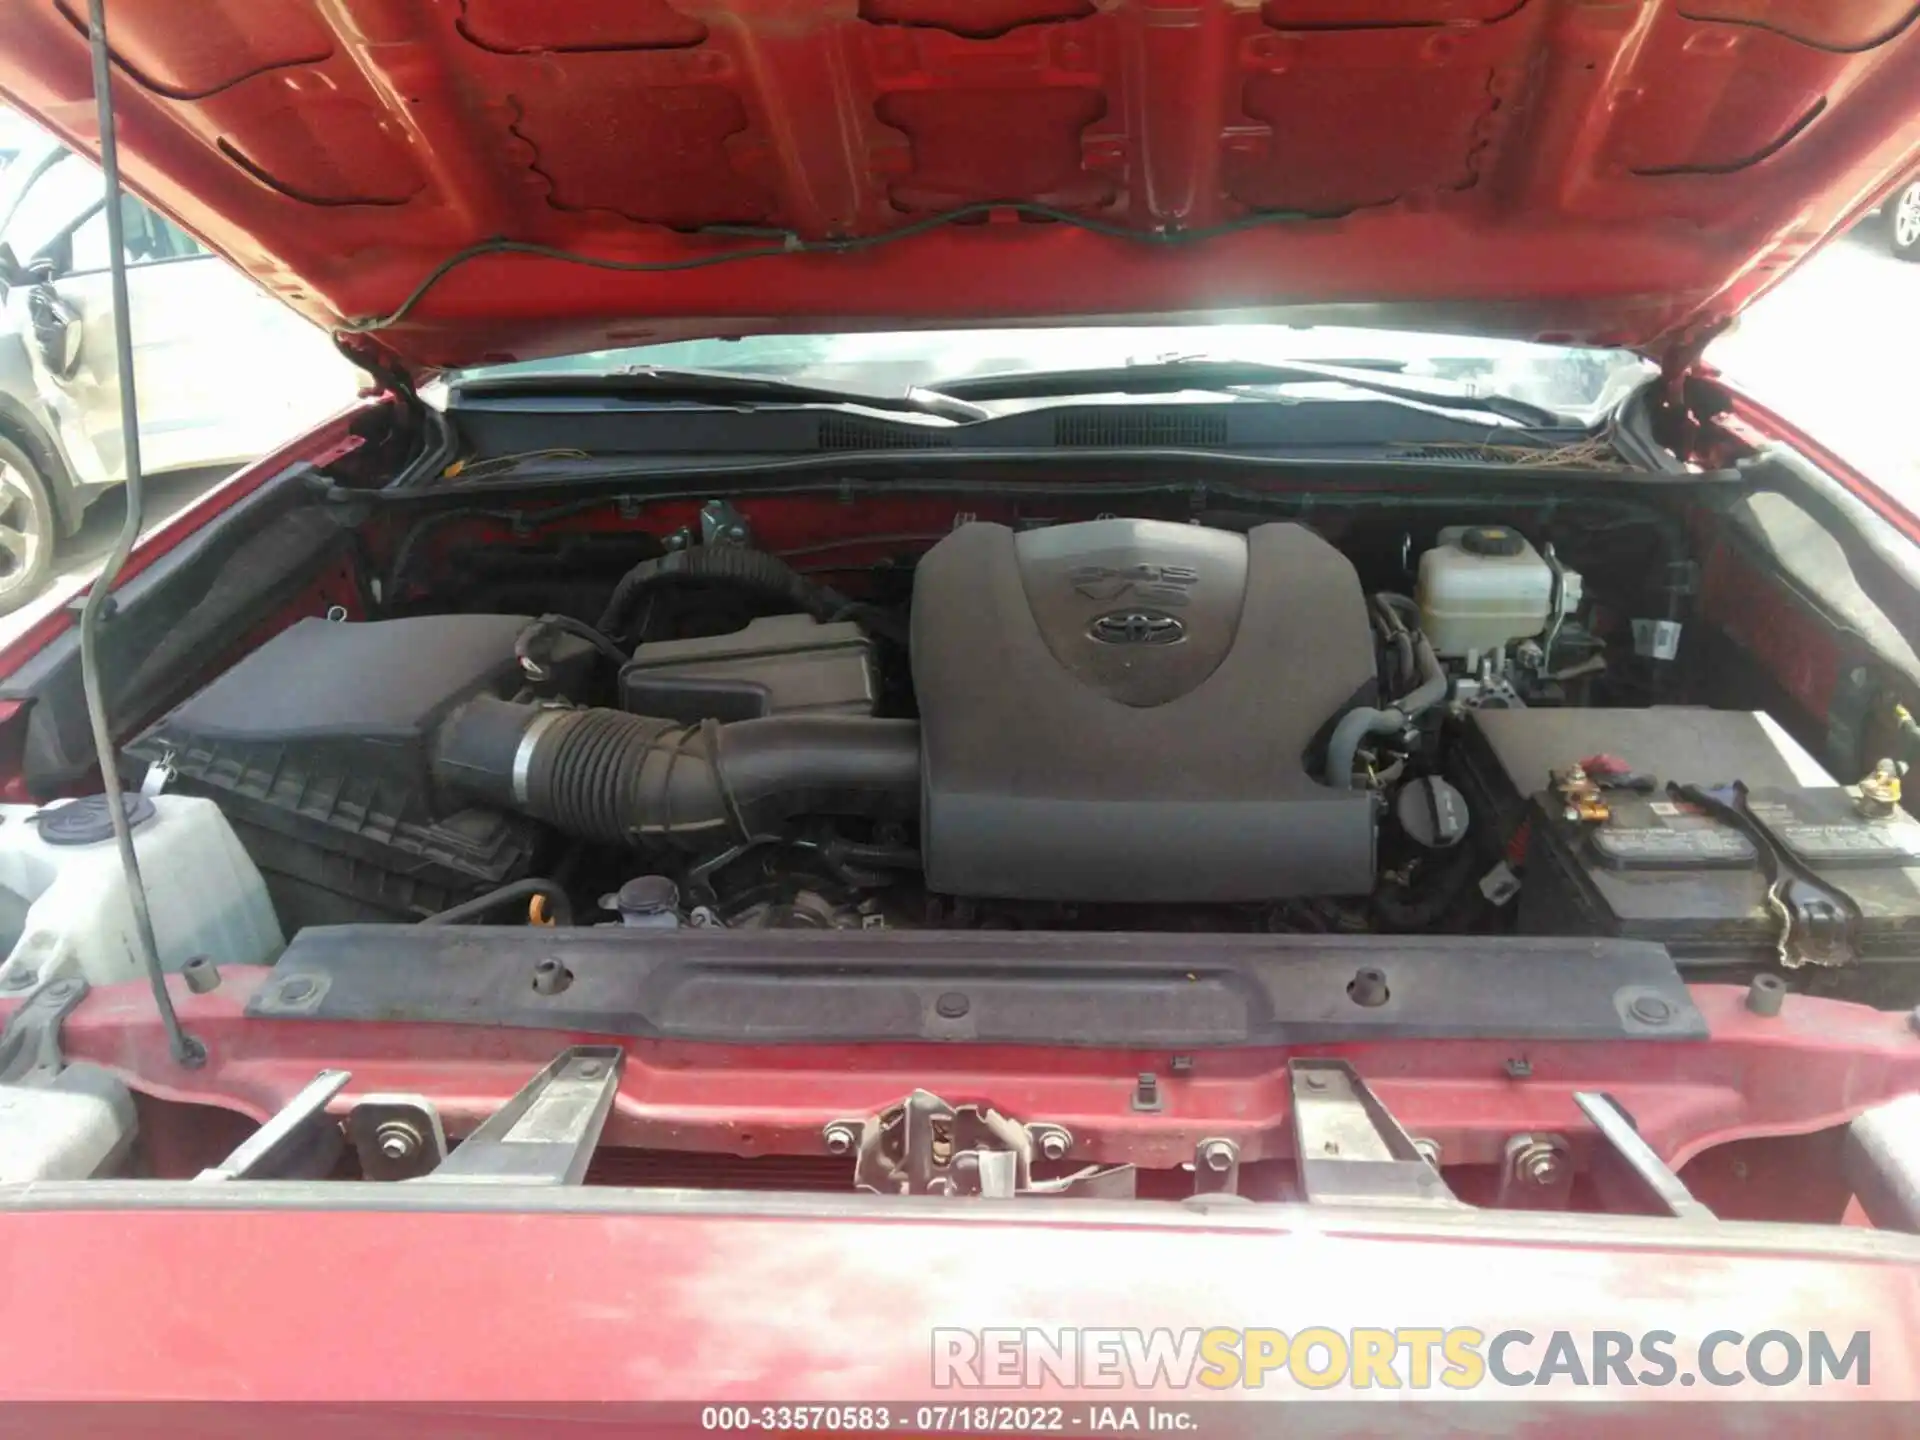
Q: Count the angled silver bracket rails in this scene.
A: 4